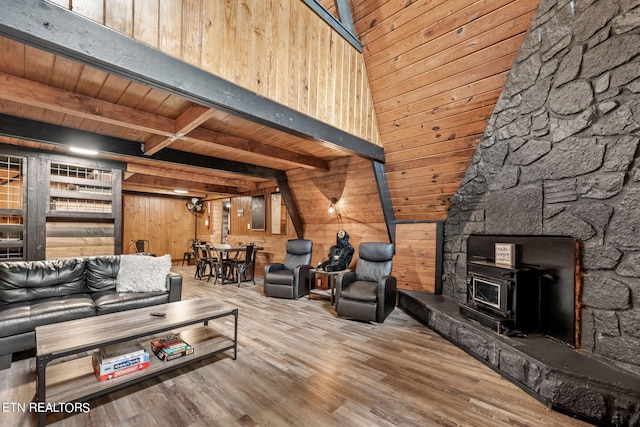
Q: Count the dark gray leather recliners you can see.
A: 2